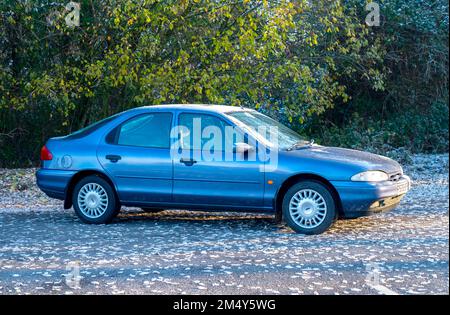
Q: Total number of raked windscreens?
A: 1